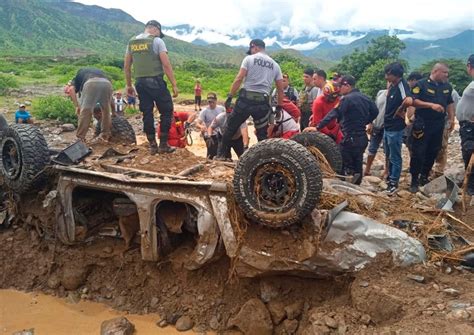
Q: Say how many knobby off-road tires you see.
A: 4